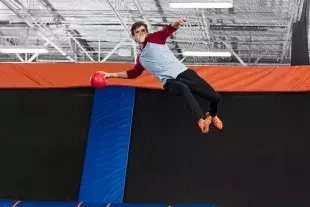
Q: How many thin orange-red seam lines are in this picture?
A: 4